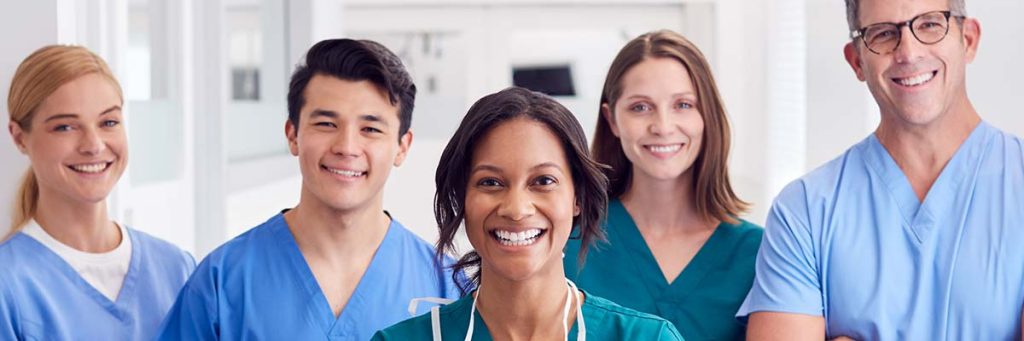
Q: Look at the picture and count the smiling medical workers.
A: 5